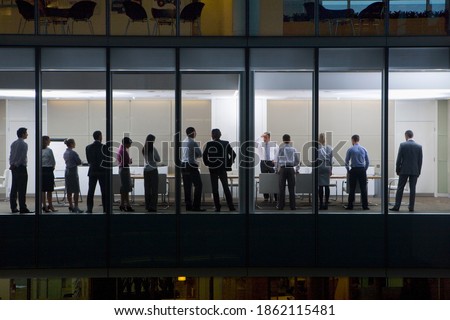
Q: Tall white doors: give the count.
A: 2